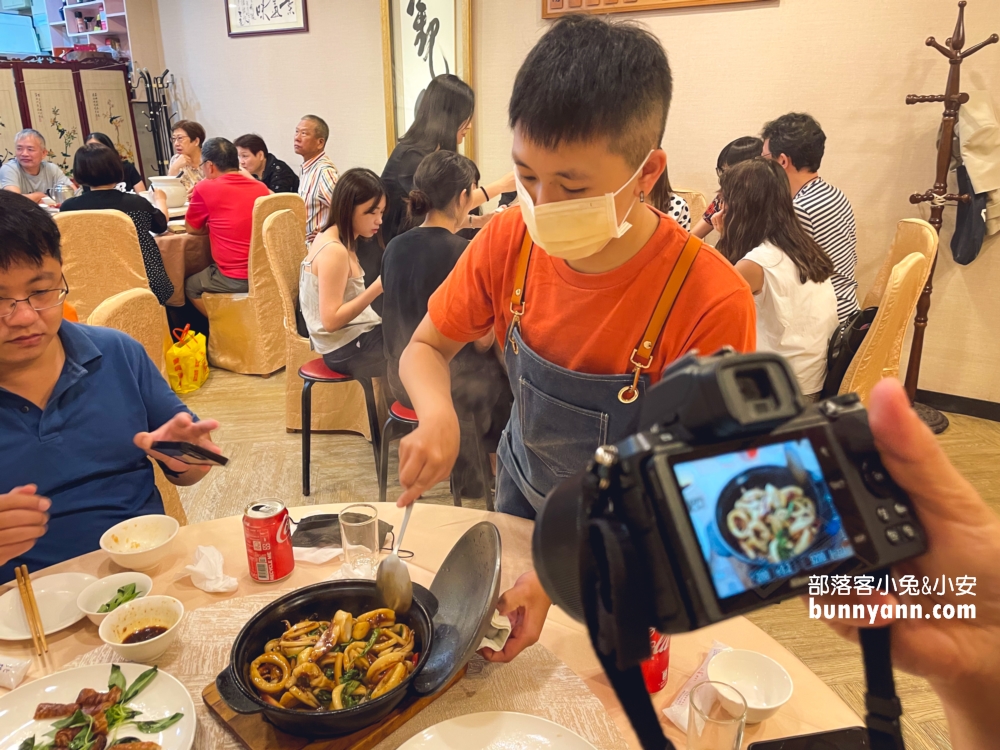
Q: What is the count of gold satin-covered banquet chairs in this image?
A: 7